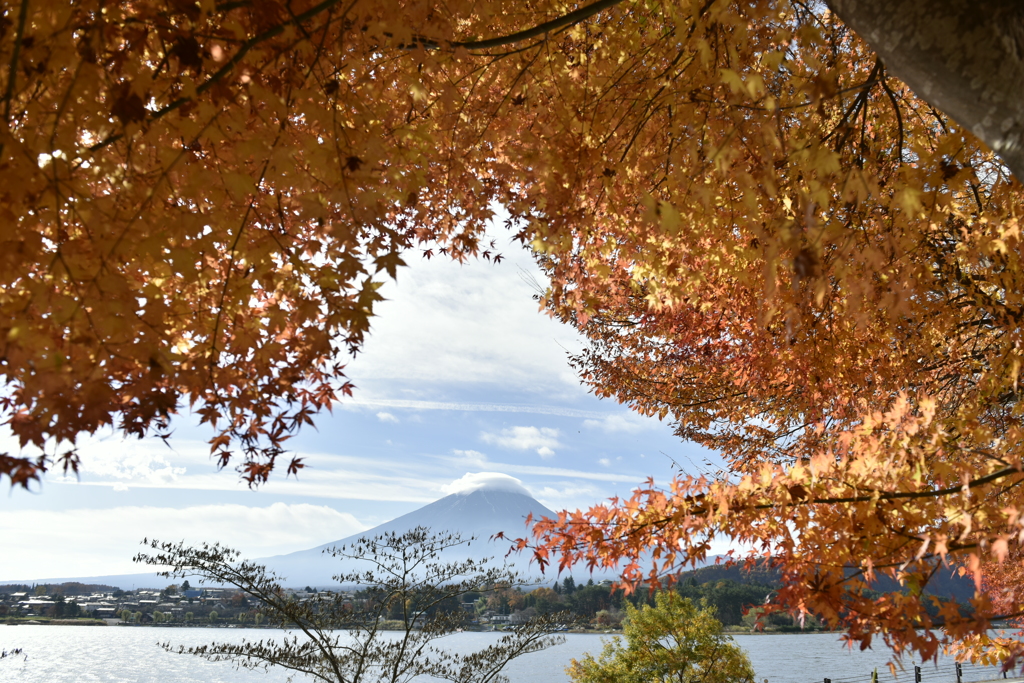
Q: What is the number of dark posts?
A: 5